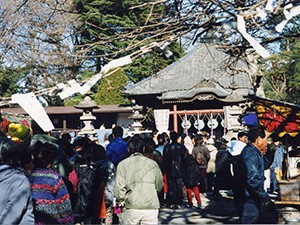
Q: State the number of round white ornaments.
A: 4